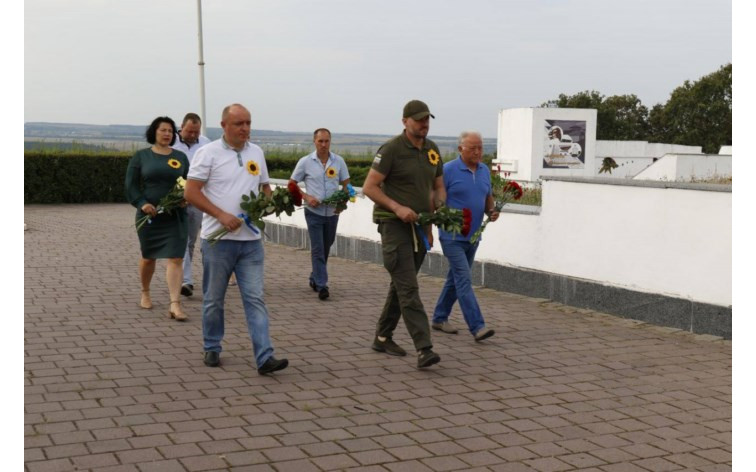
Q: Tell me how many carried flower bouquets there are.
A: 5